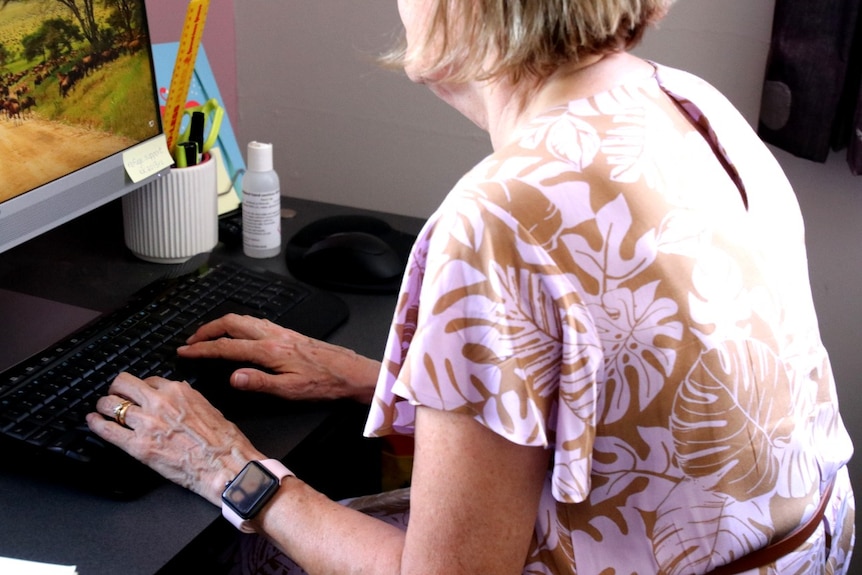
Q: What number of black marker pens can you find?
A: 1